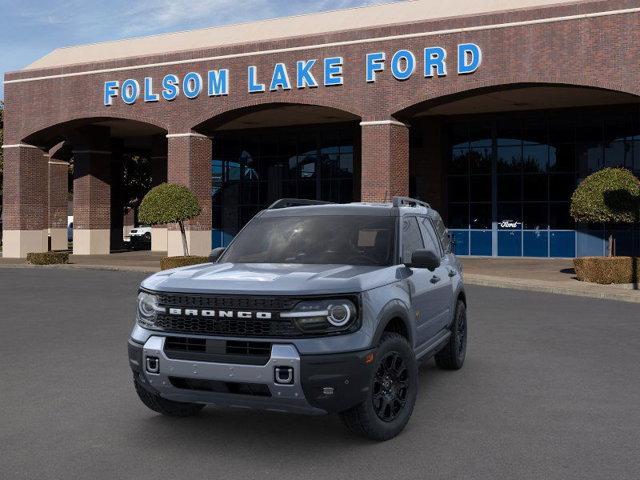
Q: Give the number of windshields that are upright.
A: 1